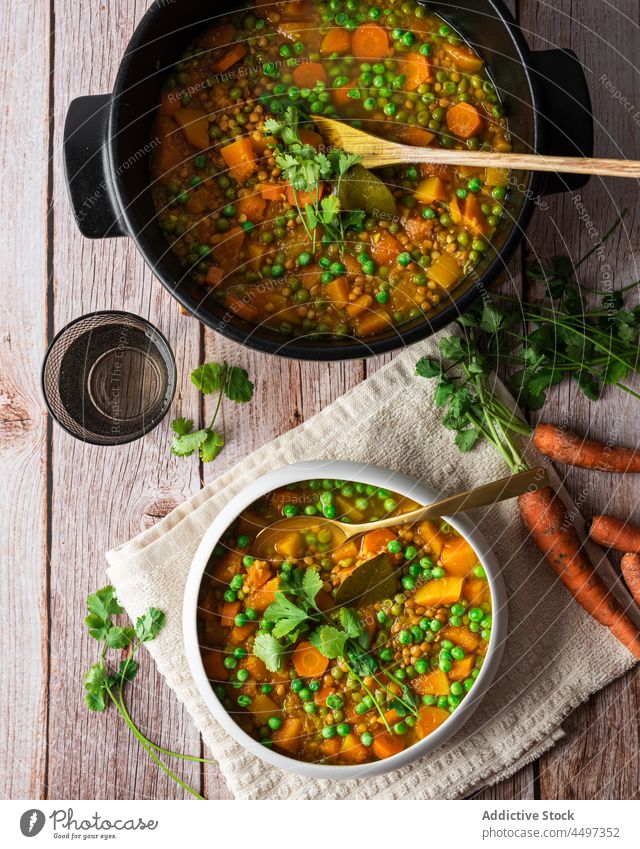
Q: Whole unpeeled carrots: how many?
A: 4